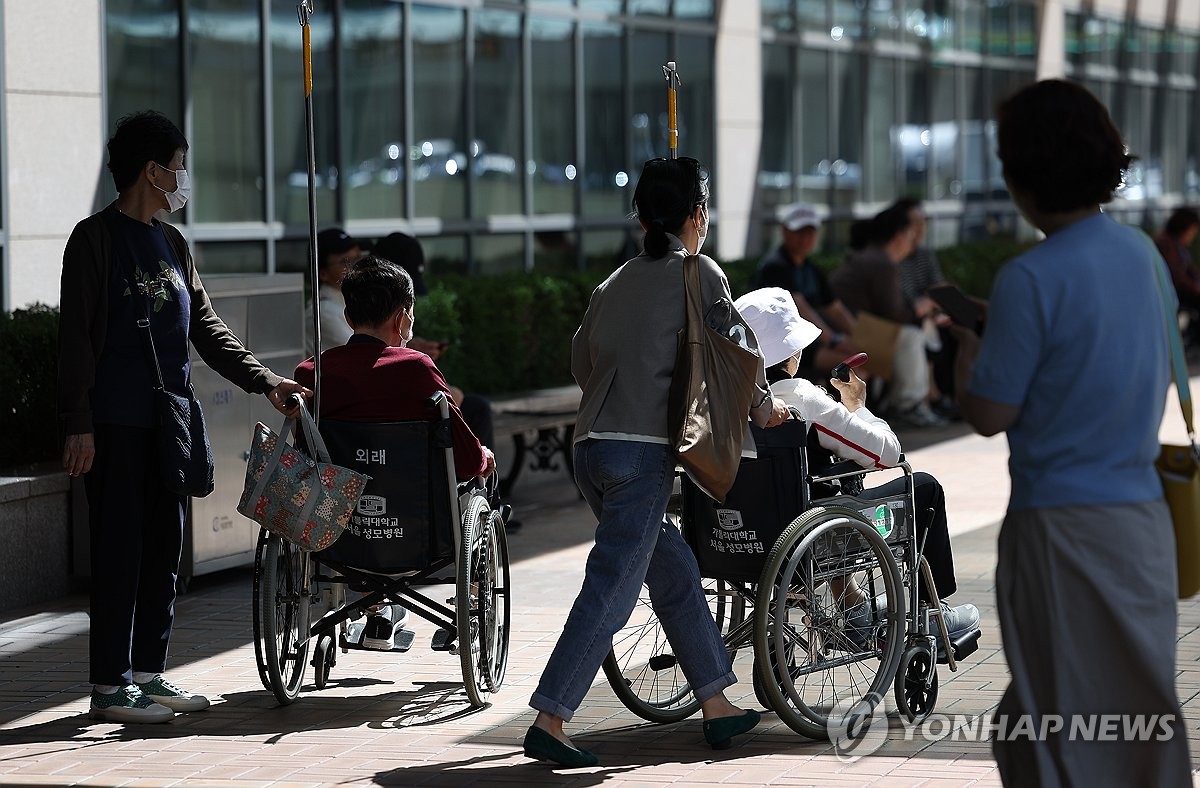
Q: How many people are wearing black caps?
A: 2